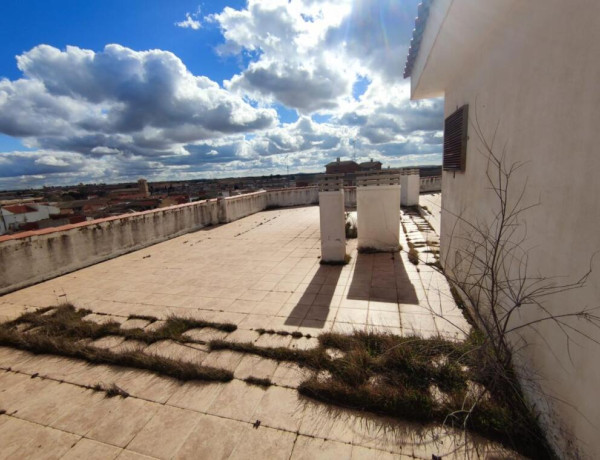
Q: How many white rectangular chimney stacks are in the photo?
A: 3